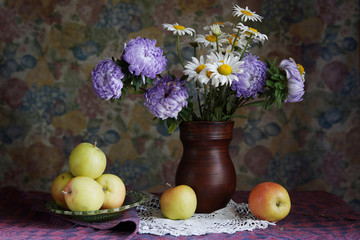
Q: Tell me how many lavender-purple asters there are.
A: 5